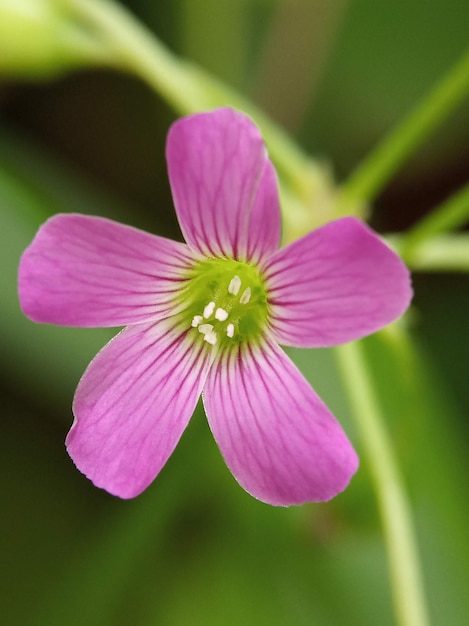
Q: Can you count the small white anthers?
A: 8